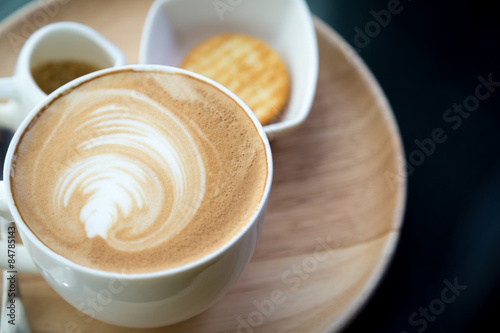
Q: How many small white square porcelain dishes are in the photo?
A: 1